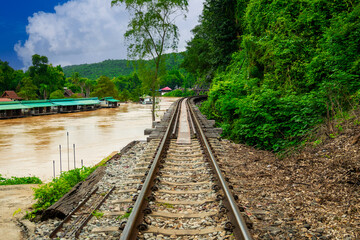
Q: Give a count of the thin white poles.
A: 5